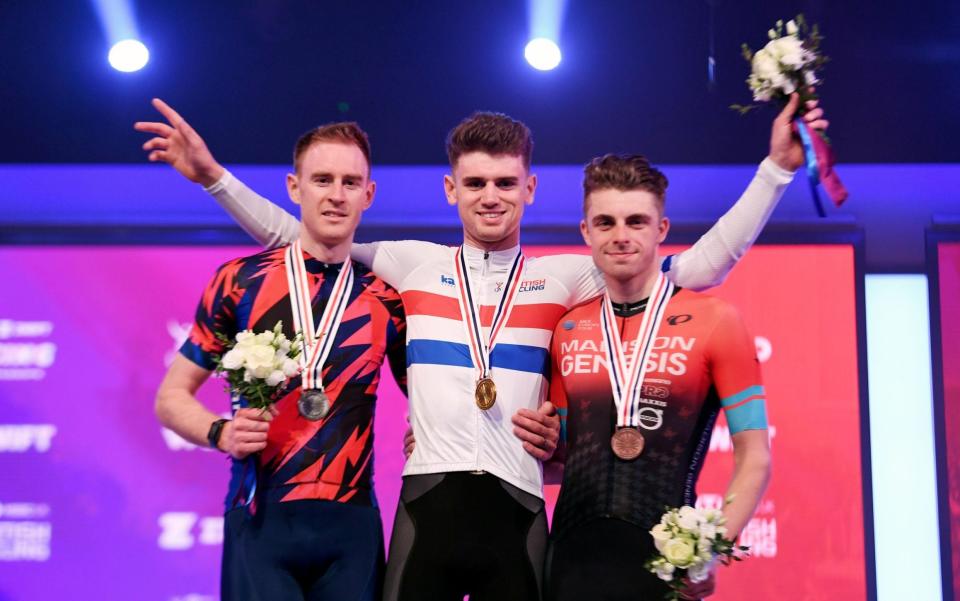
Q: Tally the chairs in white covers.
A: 0